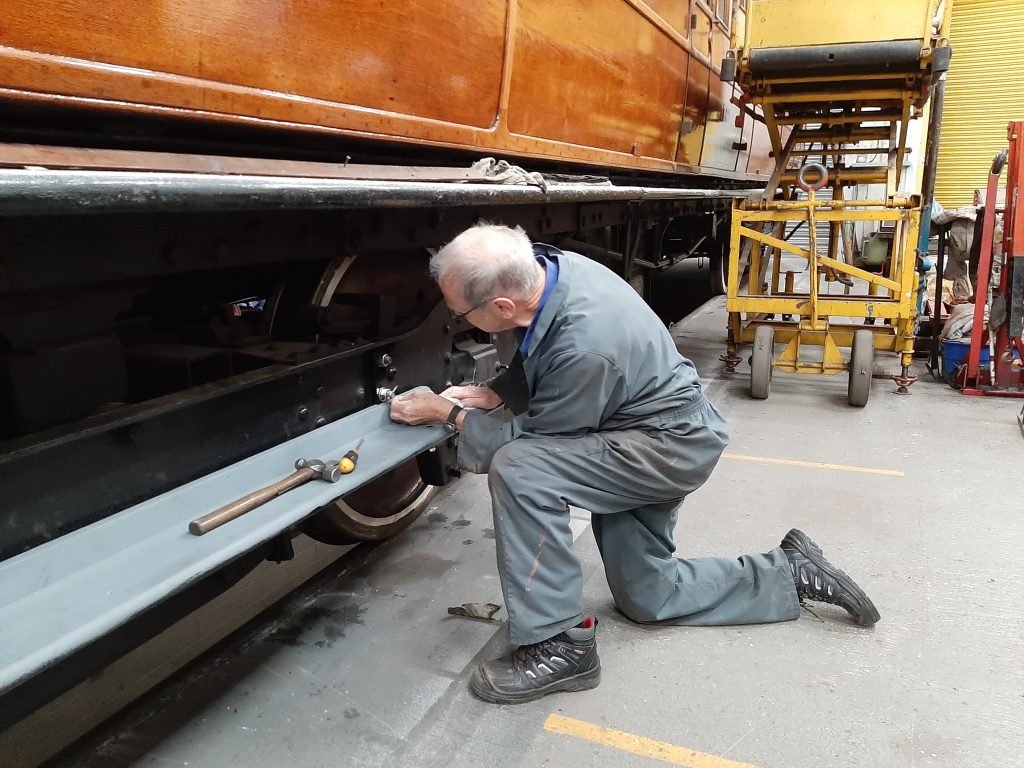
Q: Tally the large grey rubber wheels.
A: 2